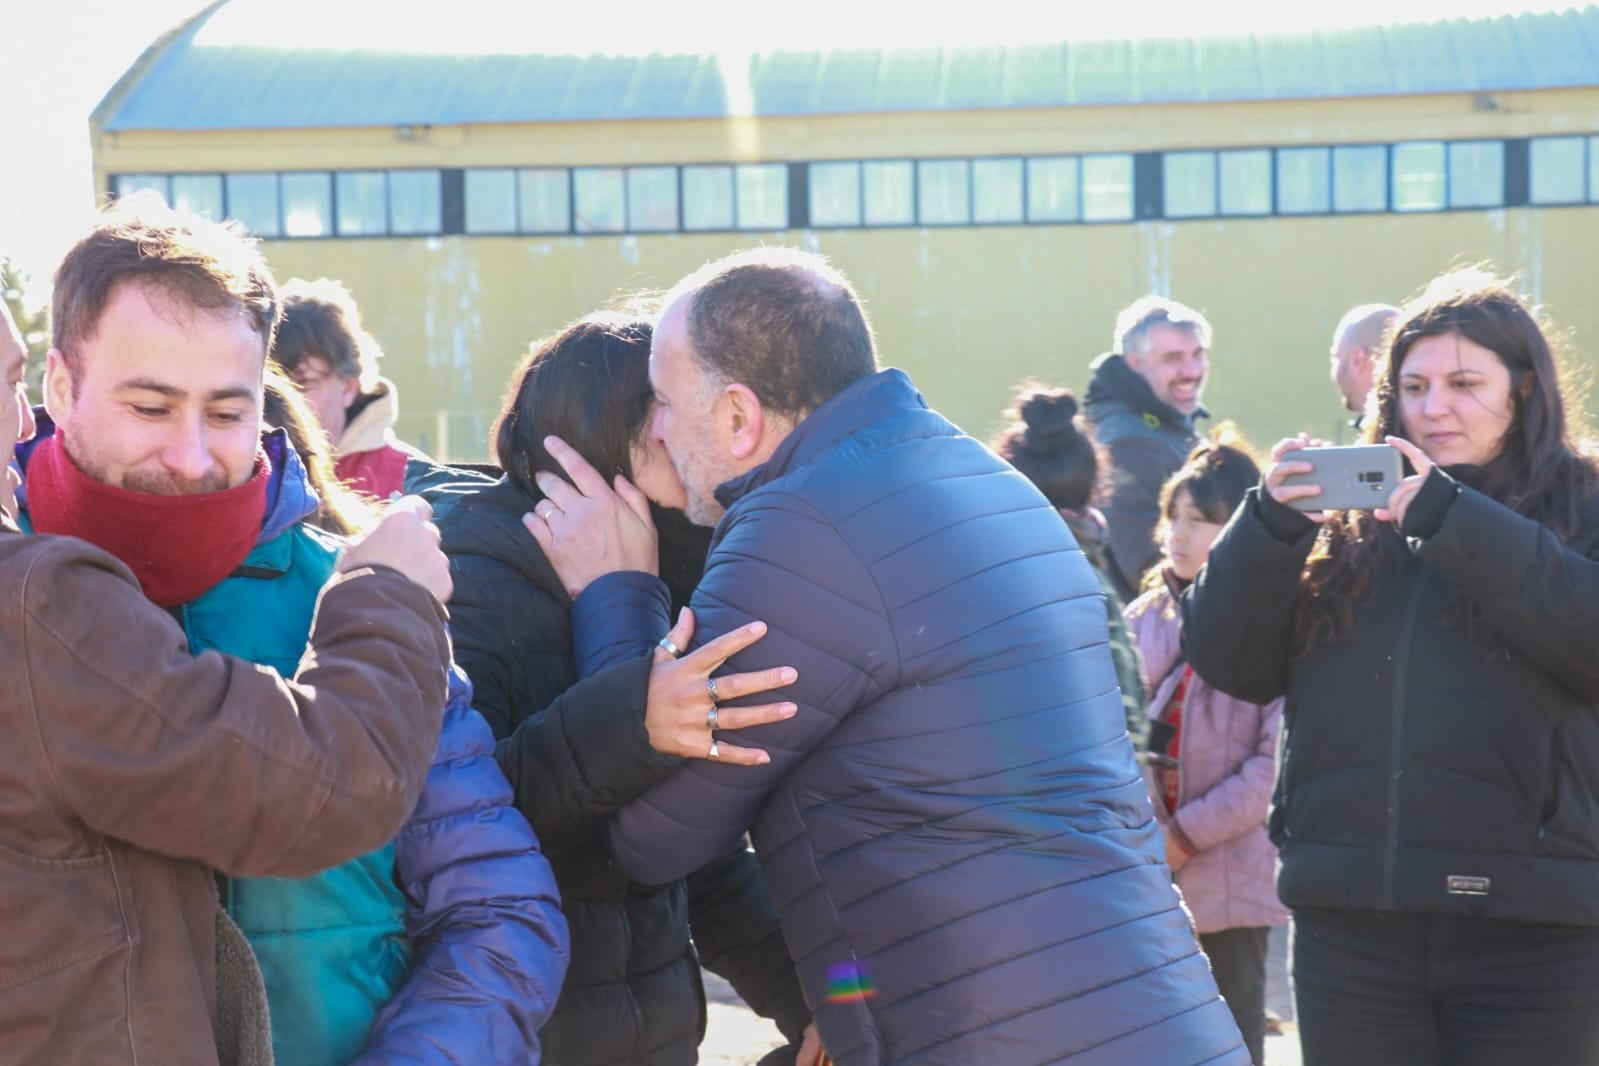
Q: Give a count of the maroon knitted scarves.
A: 1